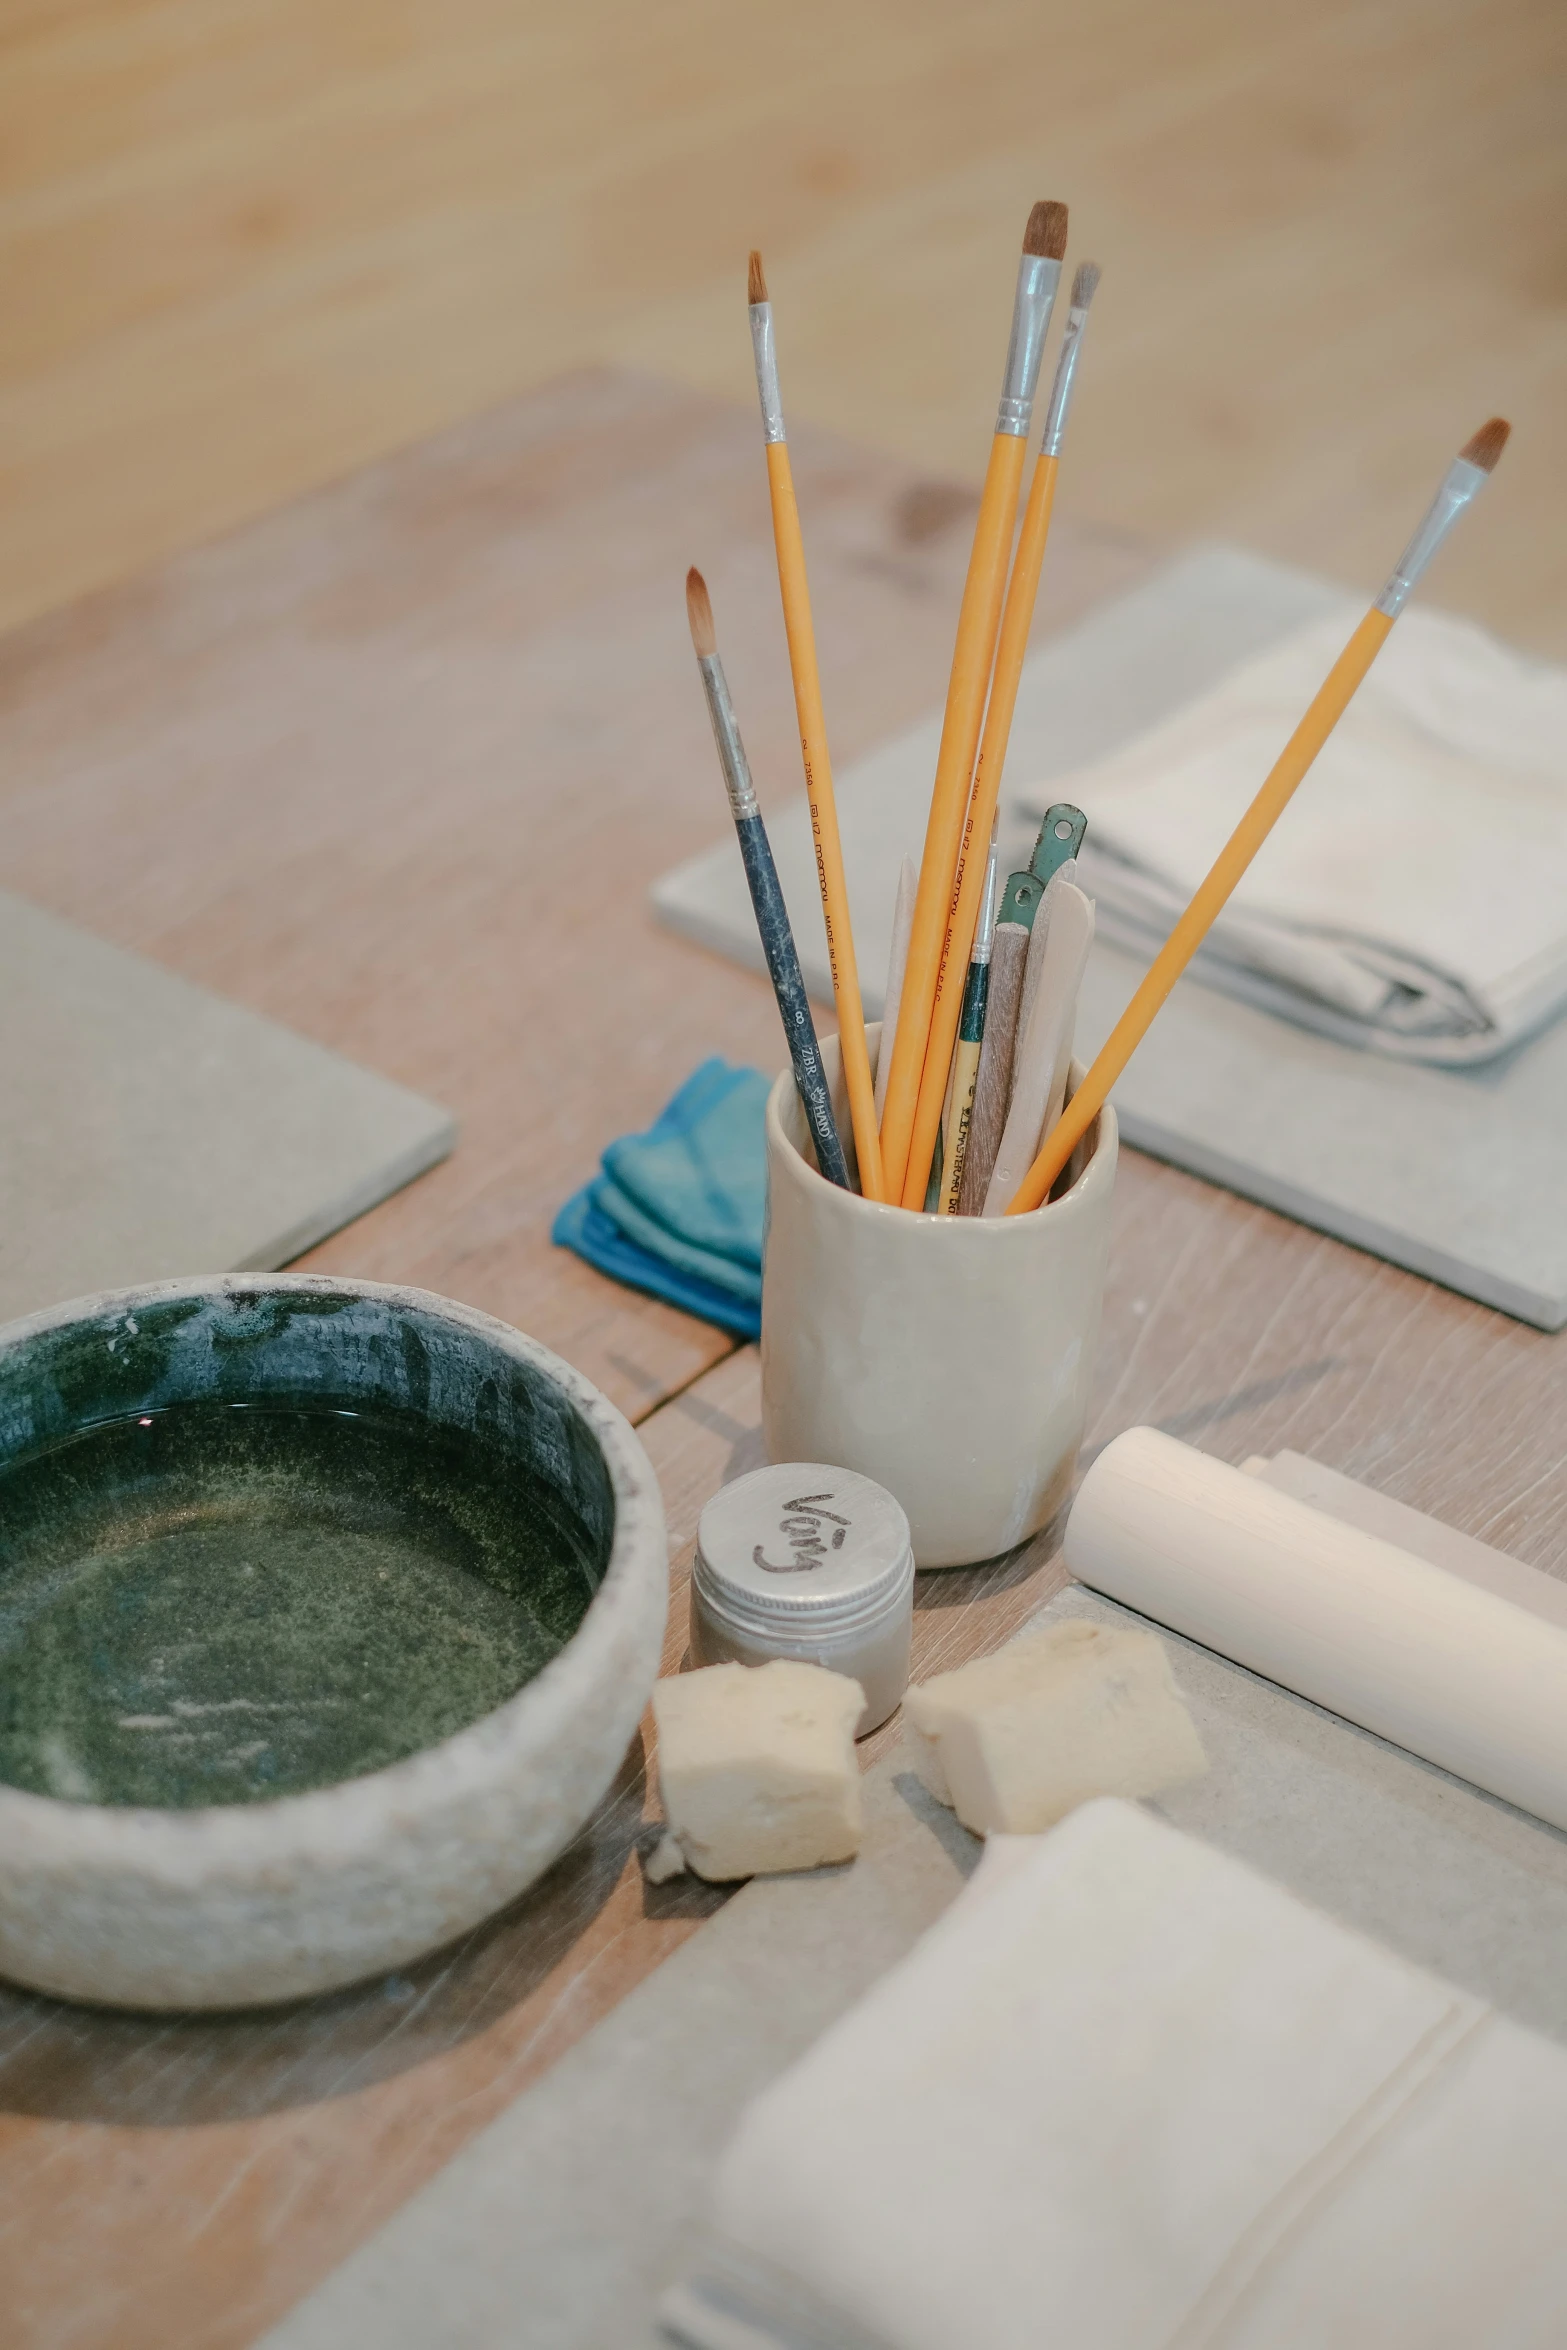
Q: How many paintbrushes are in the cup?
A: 6